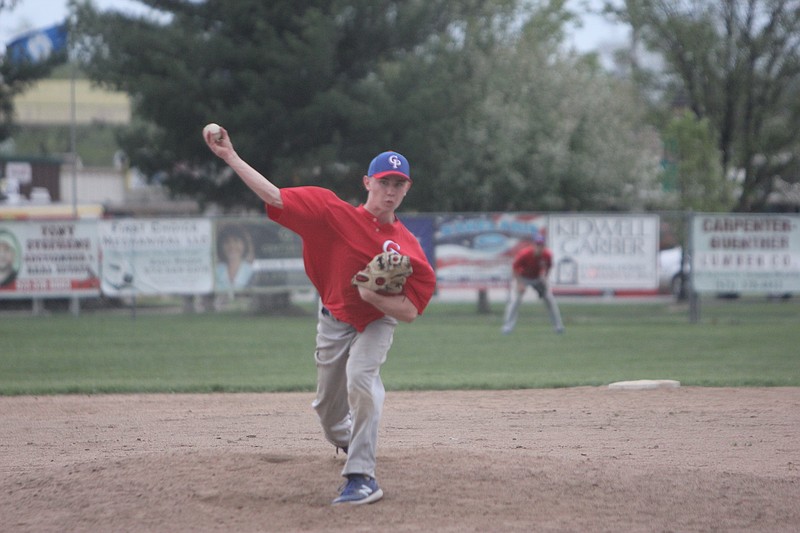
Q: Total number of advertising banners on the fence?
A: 7